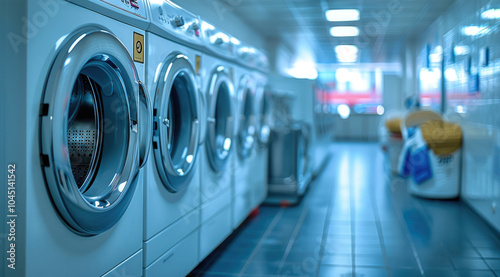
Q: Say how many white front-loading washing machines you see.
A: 5